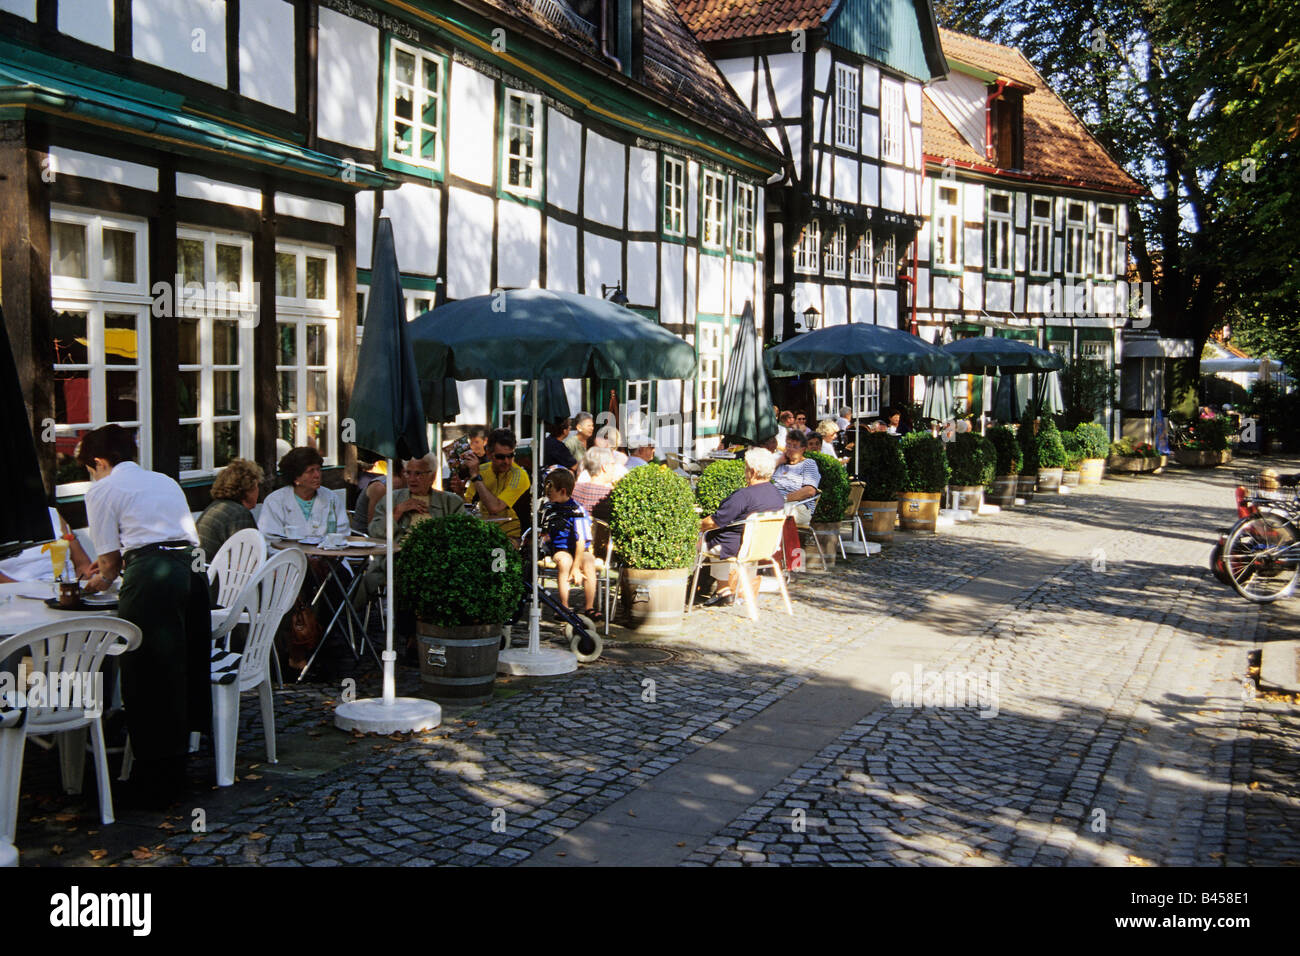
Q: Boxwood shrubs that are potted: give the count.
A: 12